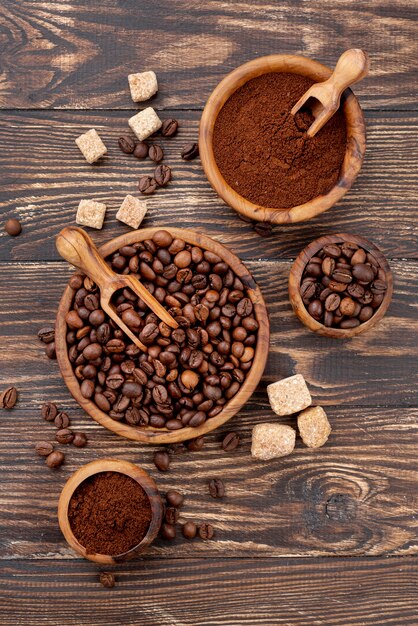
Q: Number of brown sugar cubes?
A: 8